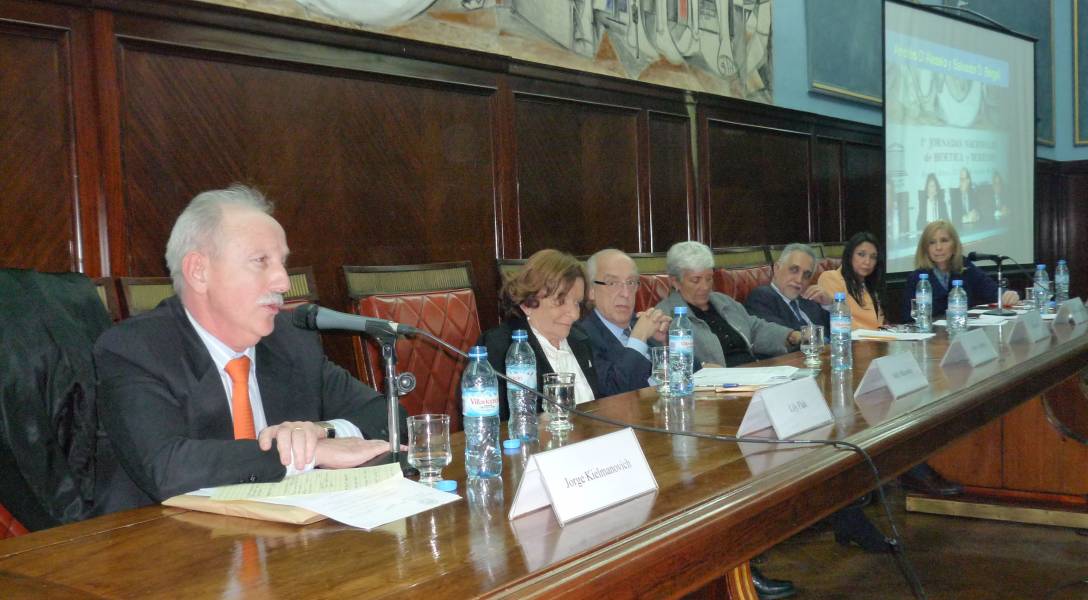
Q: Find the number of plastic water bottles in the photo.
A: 8